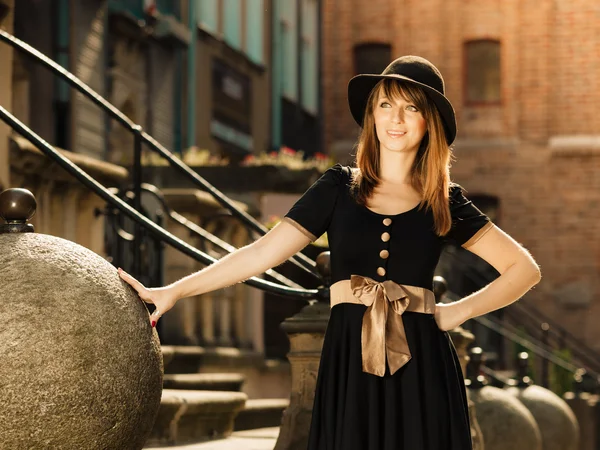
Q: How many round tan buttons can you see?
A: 4